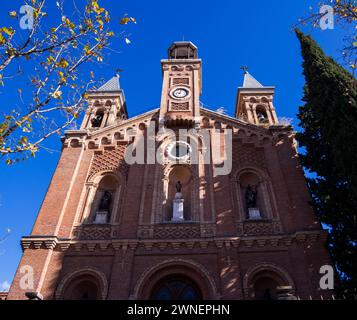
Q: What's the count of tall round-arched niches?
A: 3